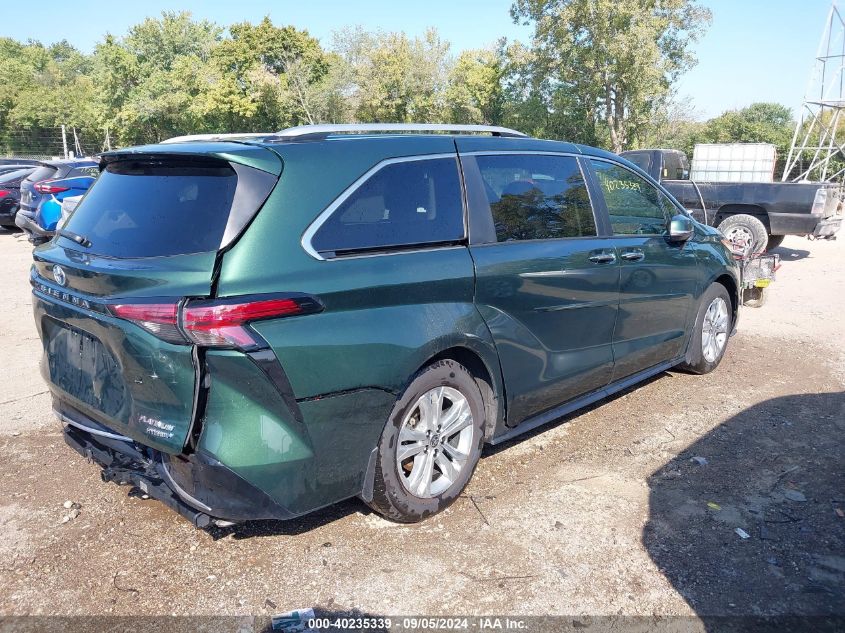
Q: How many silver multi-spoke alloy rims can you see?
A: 2